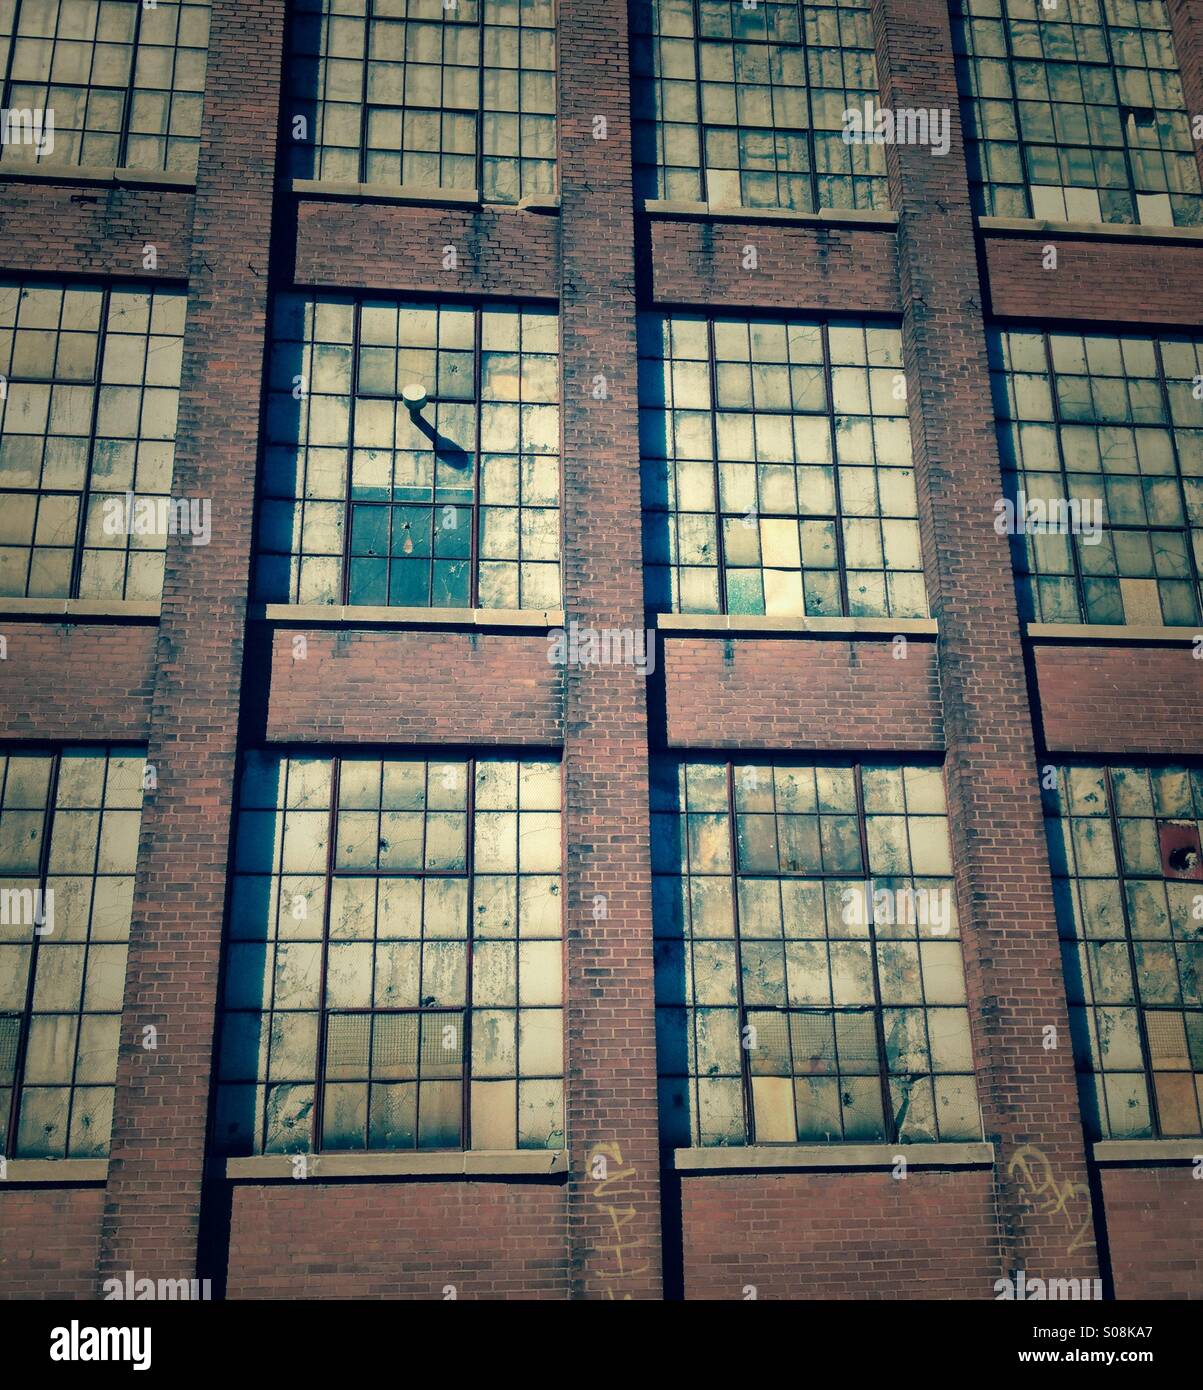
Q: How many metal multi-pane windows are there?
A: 12